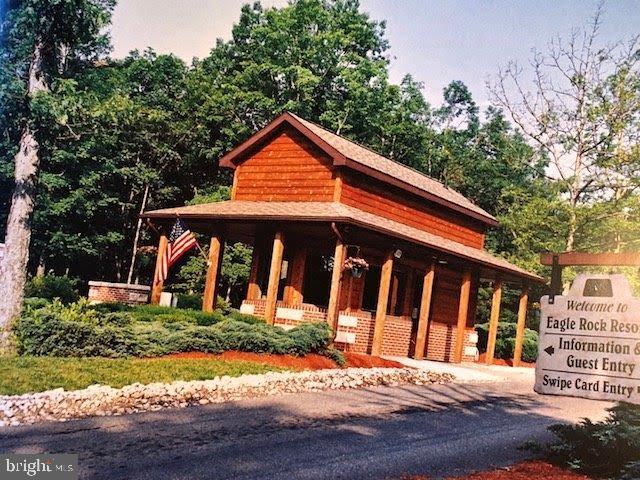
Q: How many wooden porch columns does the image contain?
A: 9